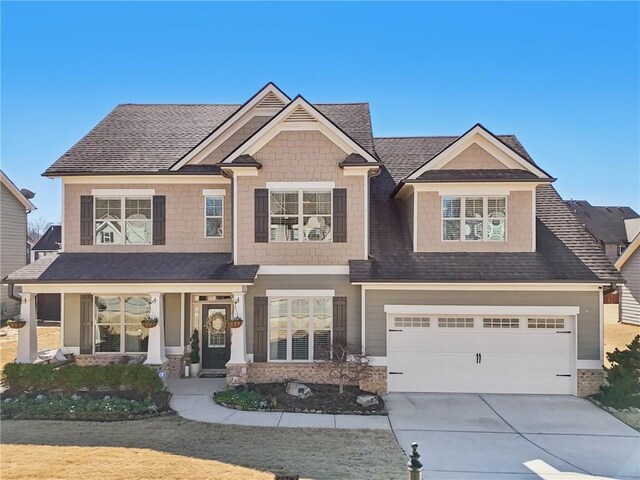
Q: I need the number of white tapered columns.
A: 3